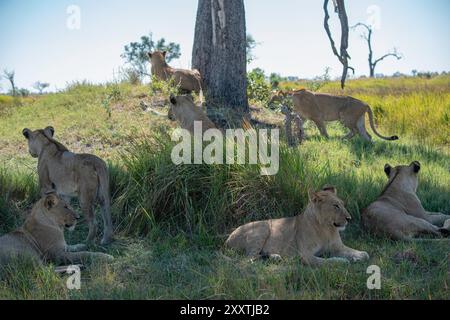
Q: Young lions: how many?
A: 7